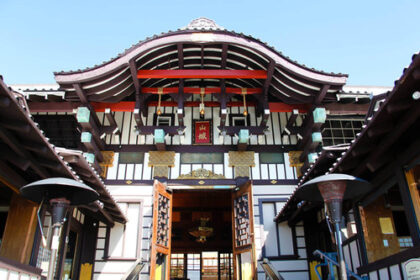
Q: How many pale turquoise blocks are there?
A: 8